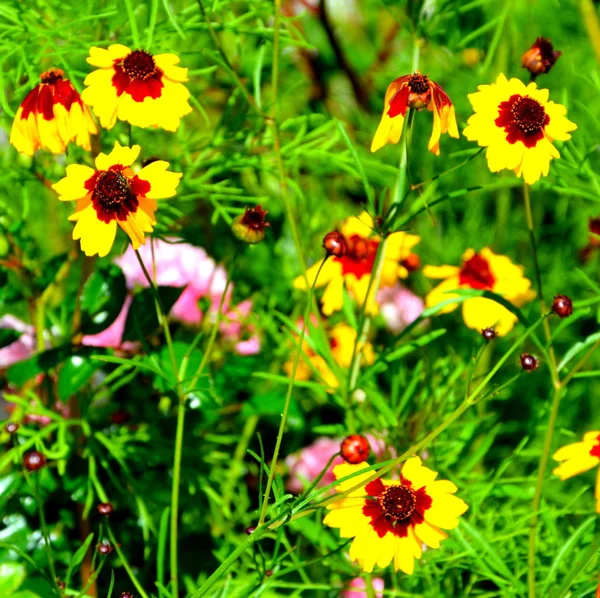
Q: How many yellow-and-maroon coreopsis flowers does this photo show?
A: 10